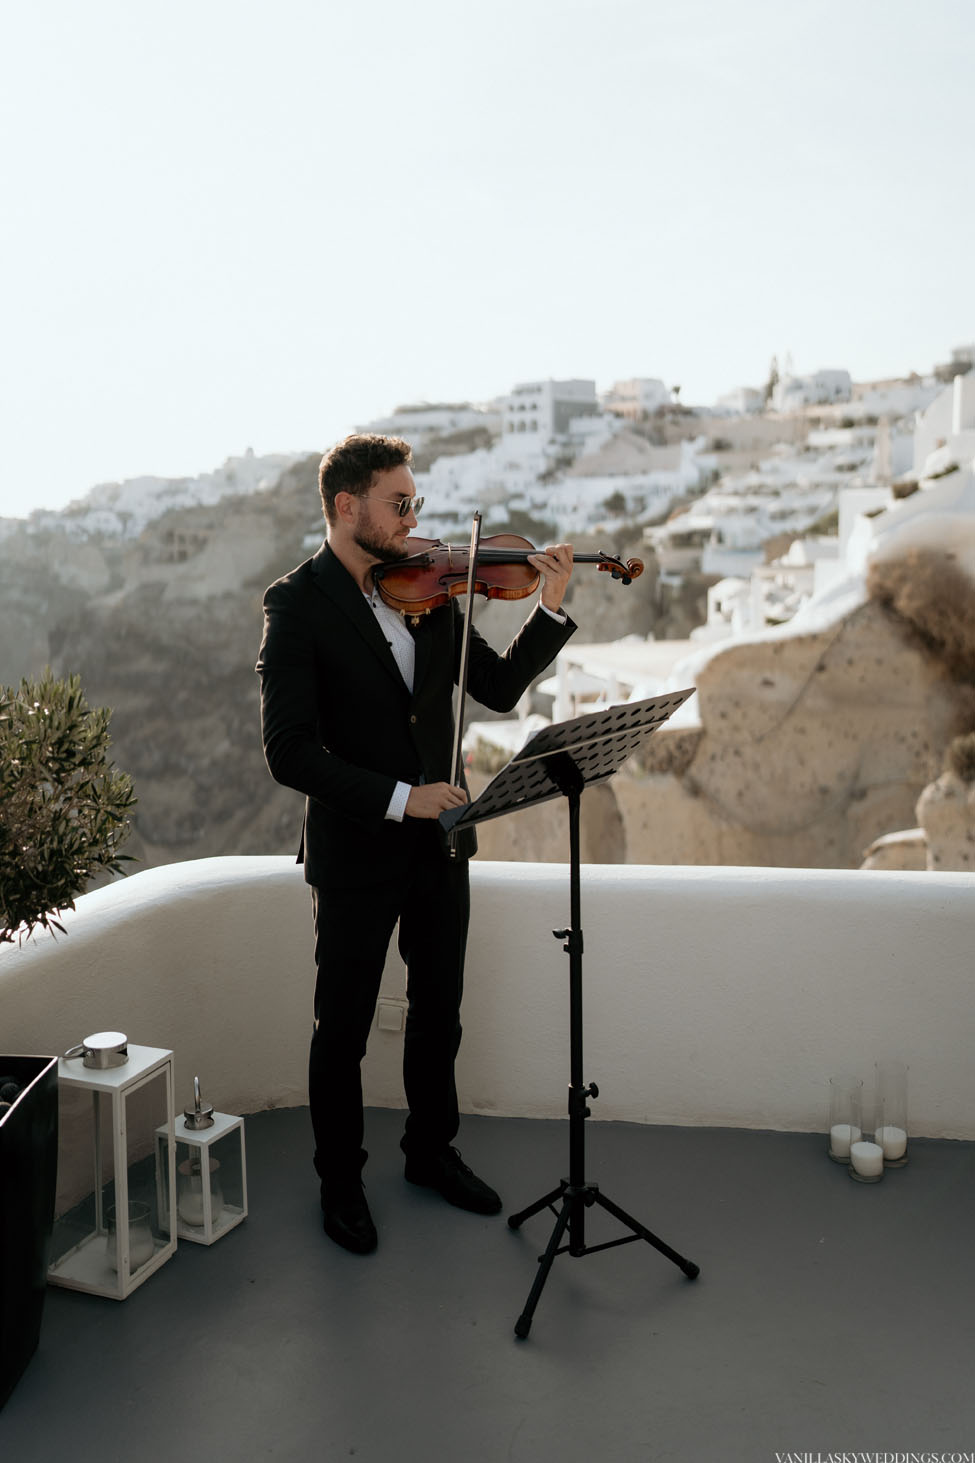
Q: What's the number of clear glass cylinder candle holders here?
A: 3